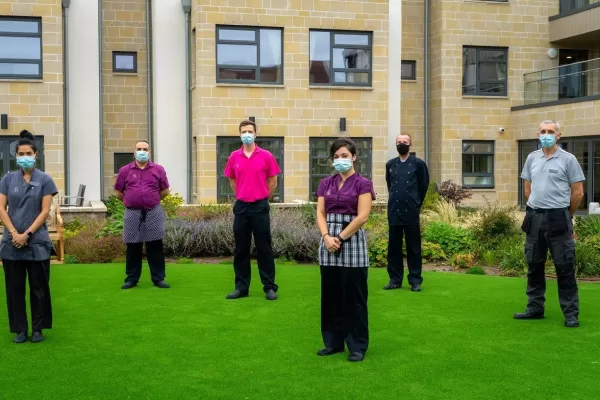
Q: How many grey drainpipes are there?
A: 5